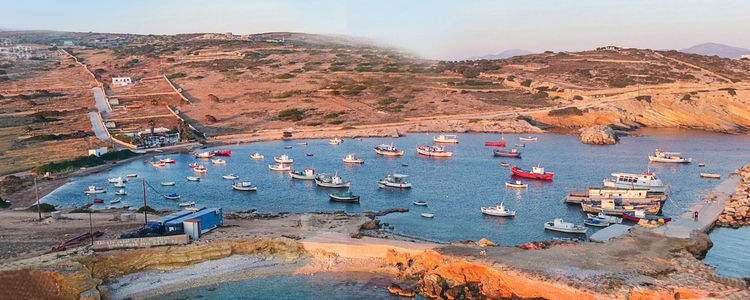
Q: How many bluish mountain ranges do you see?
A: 2